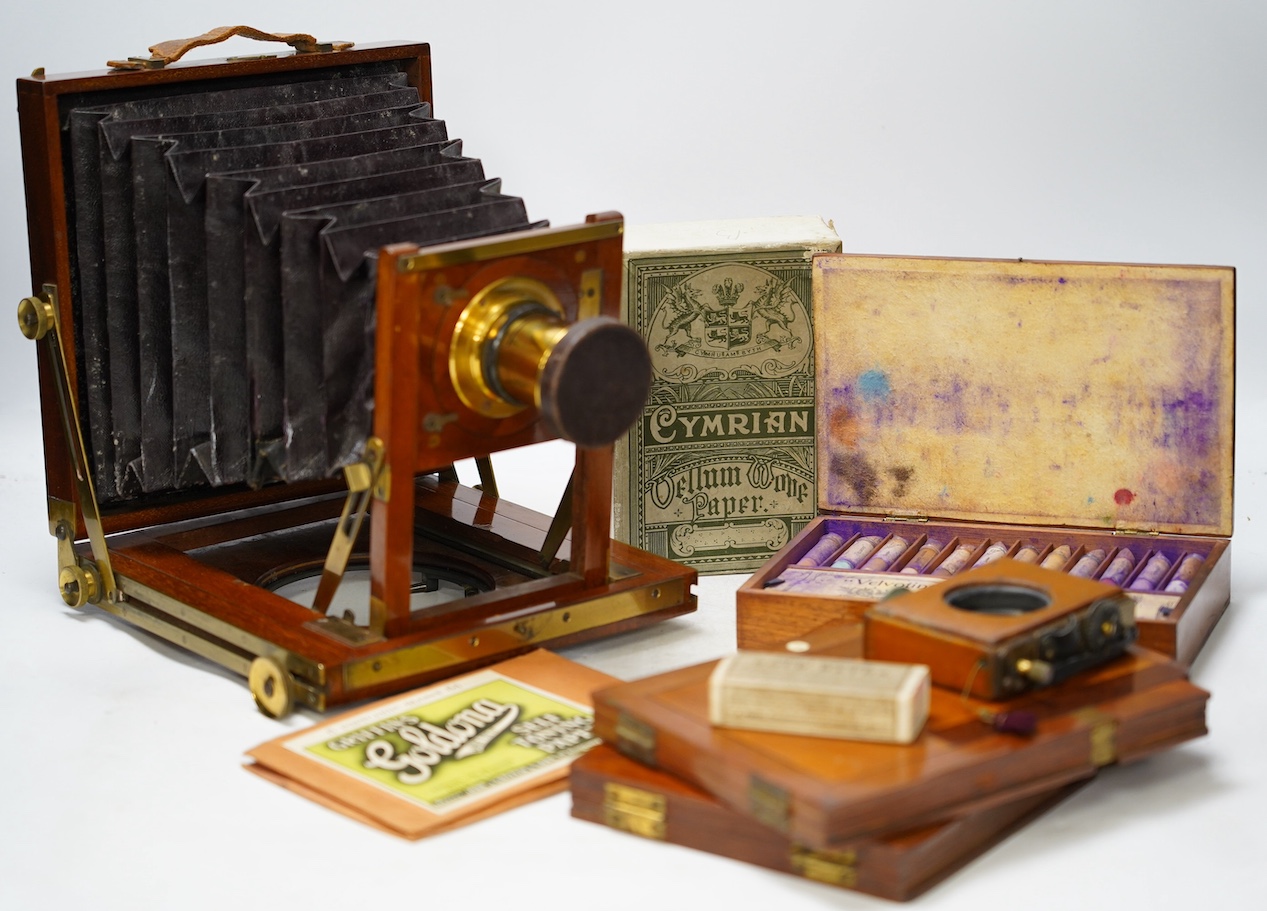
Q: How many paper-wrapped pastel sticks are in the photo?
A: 12